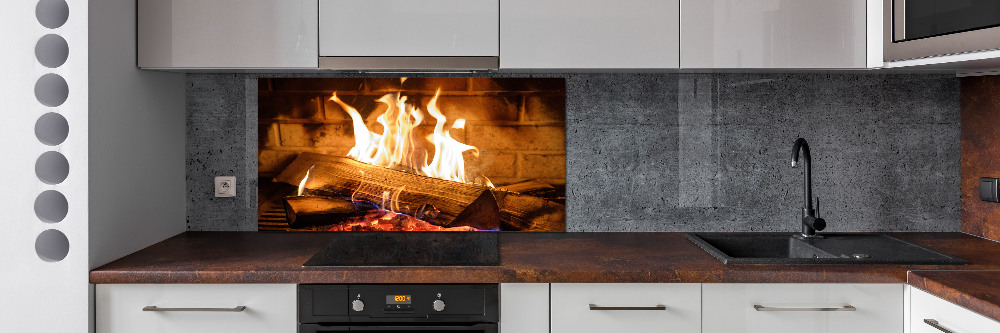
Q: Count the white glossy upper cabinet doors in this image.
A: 4